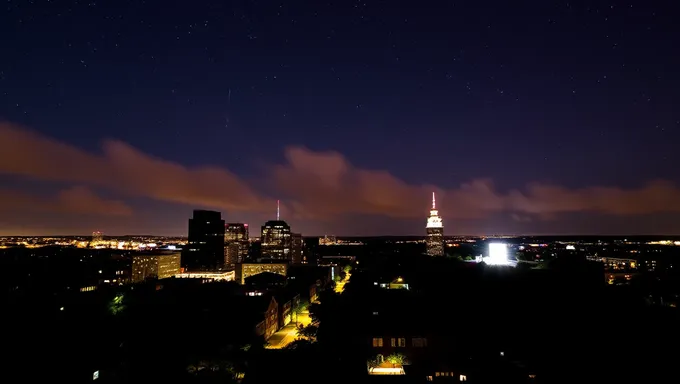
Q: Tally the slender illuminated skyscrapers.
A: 1